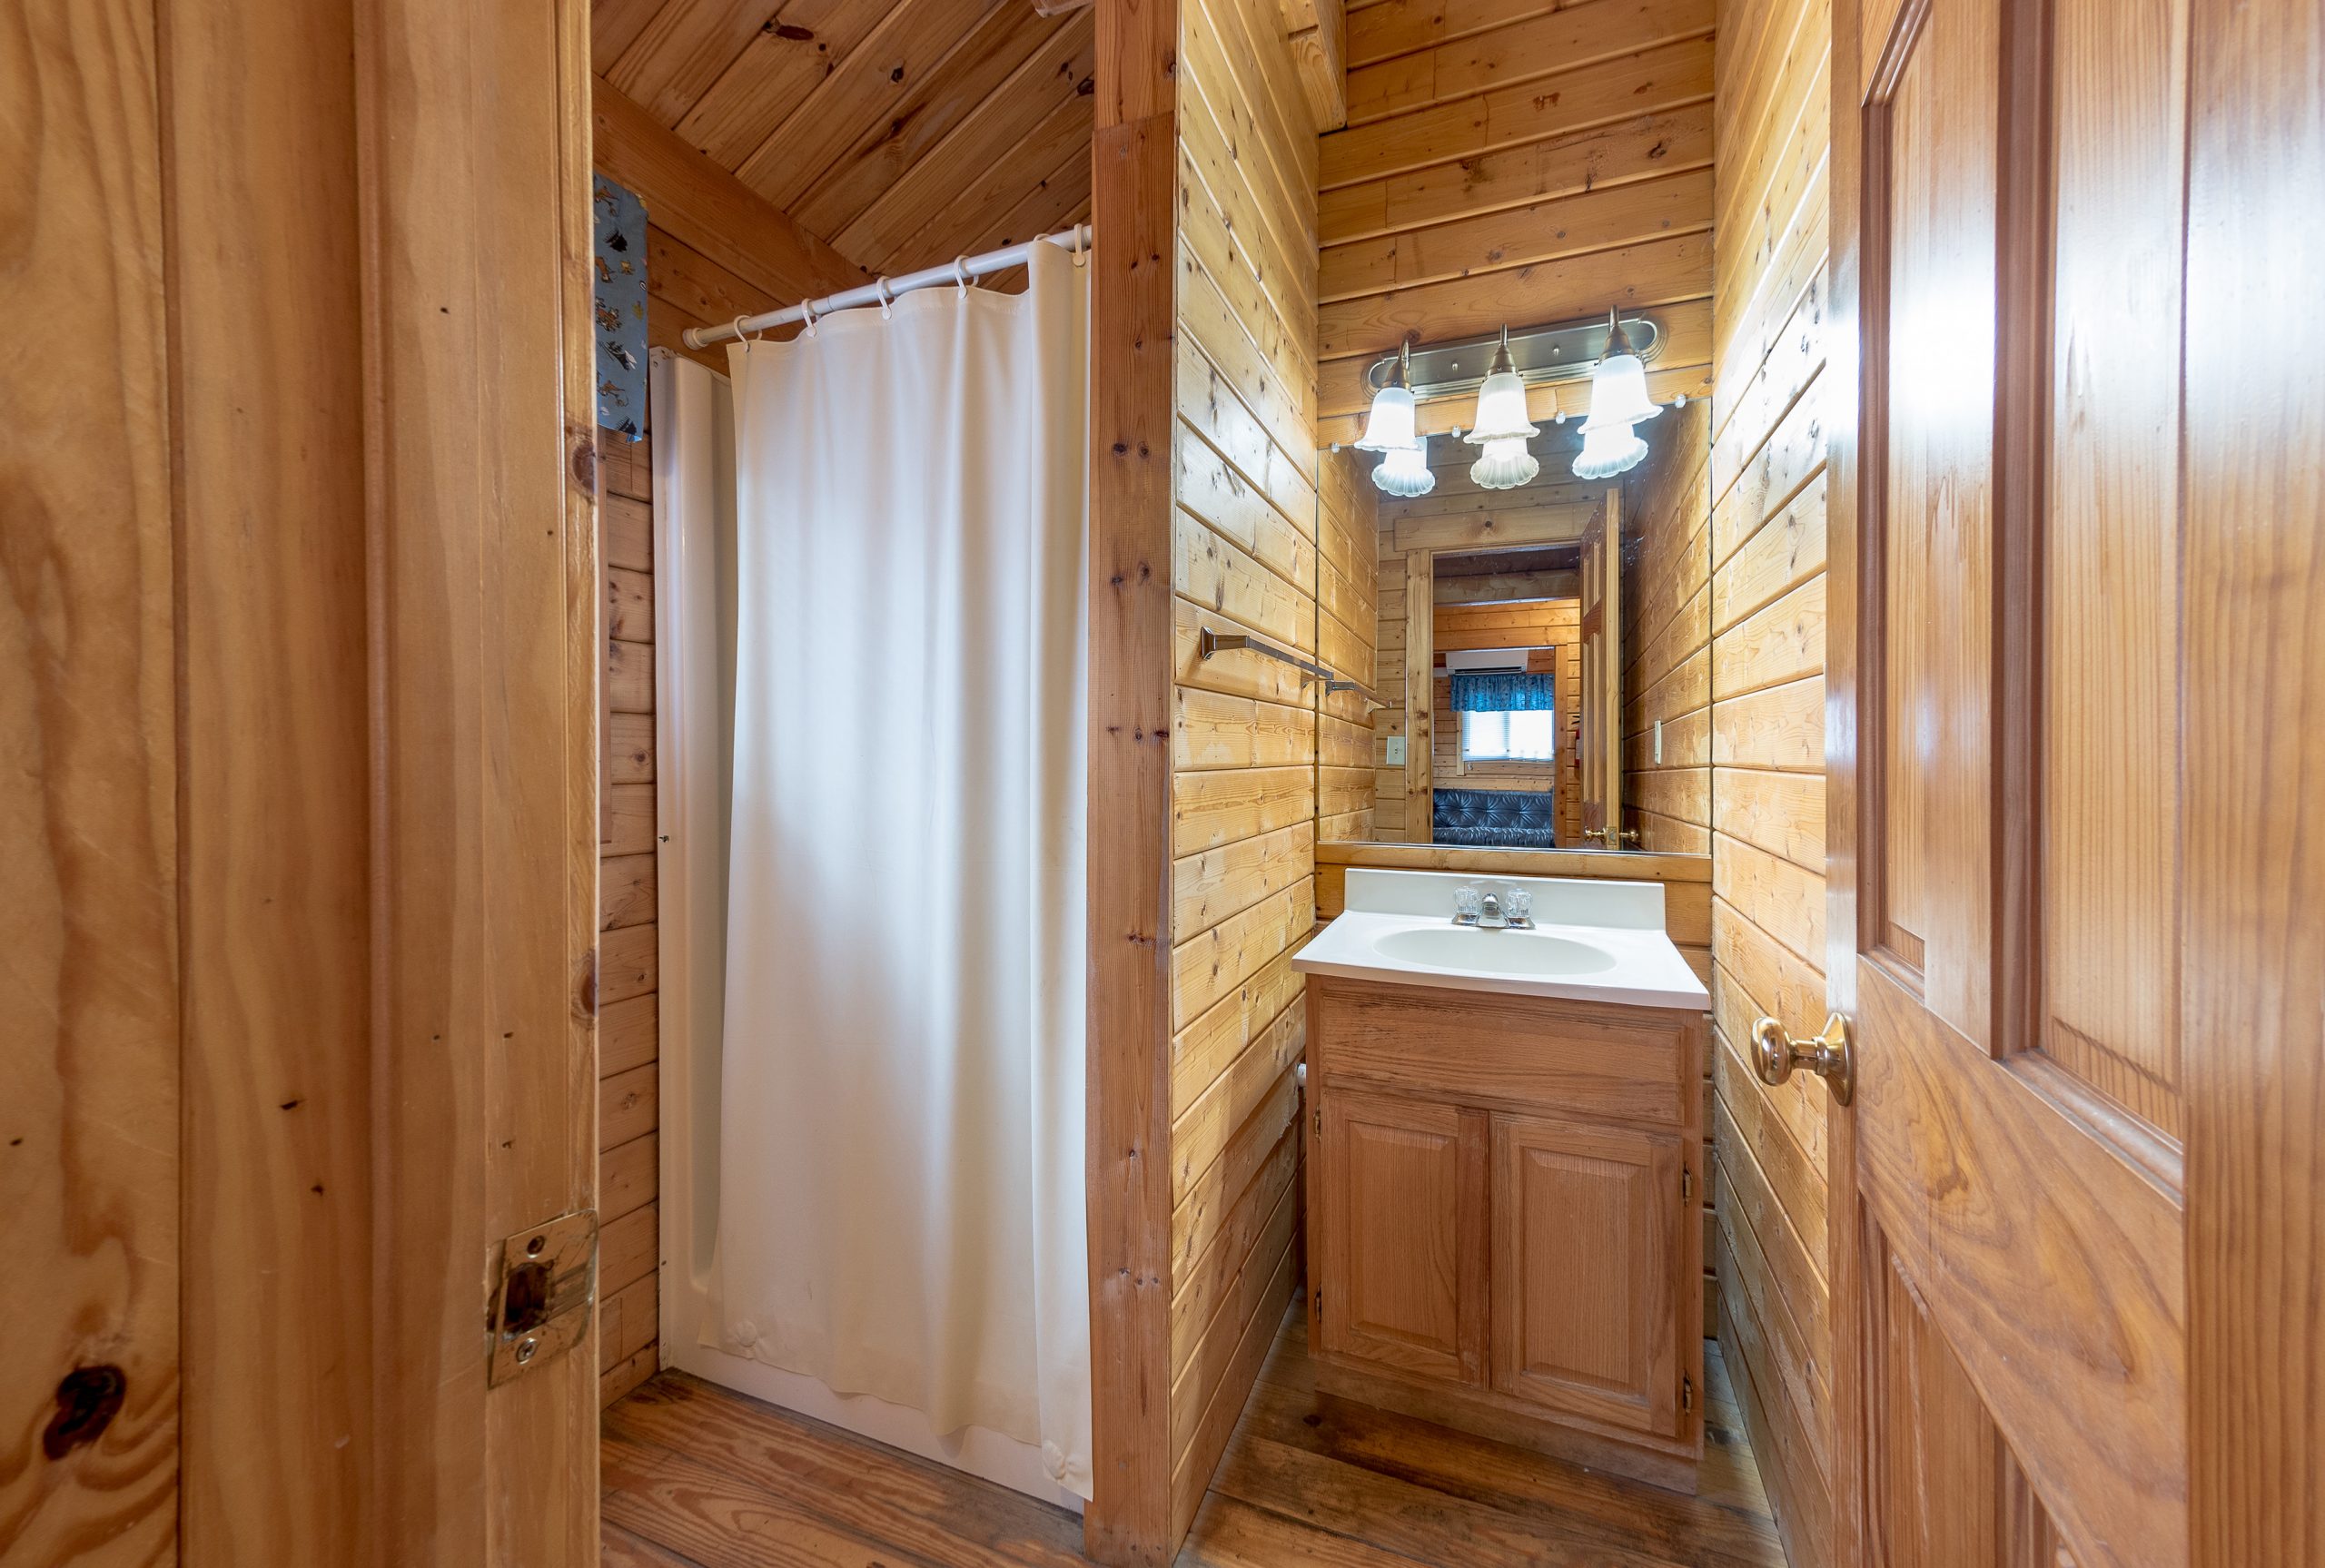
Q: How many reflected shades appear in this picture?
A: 3